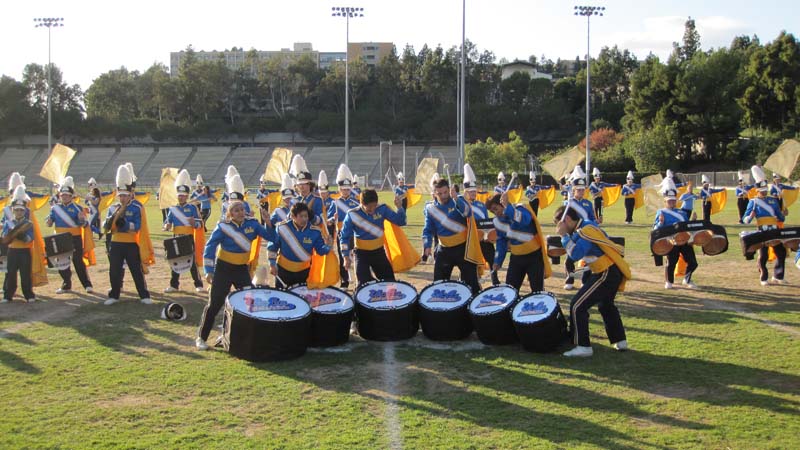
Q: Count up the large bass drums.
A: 6